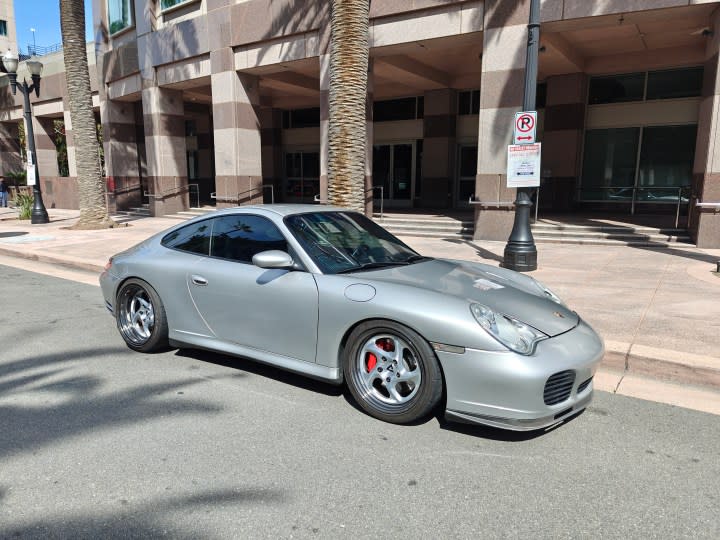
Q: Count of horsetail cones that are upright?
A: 0